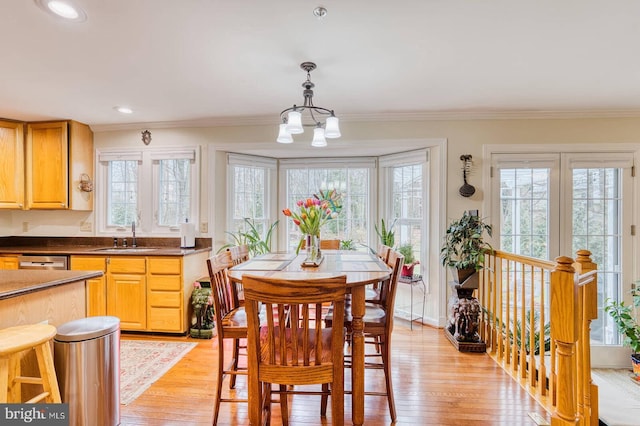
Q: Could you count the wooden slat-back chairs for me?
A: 6